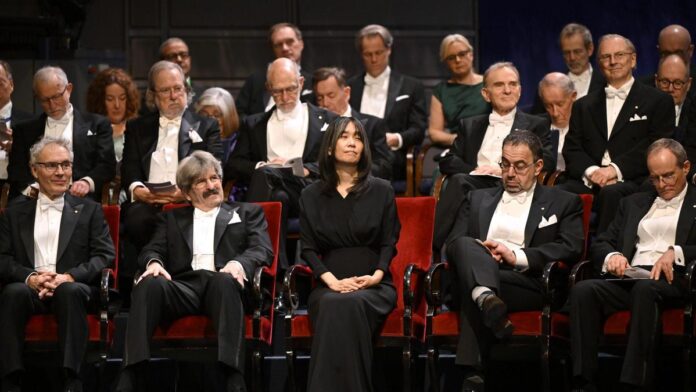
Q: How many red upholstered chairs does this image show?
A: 5